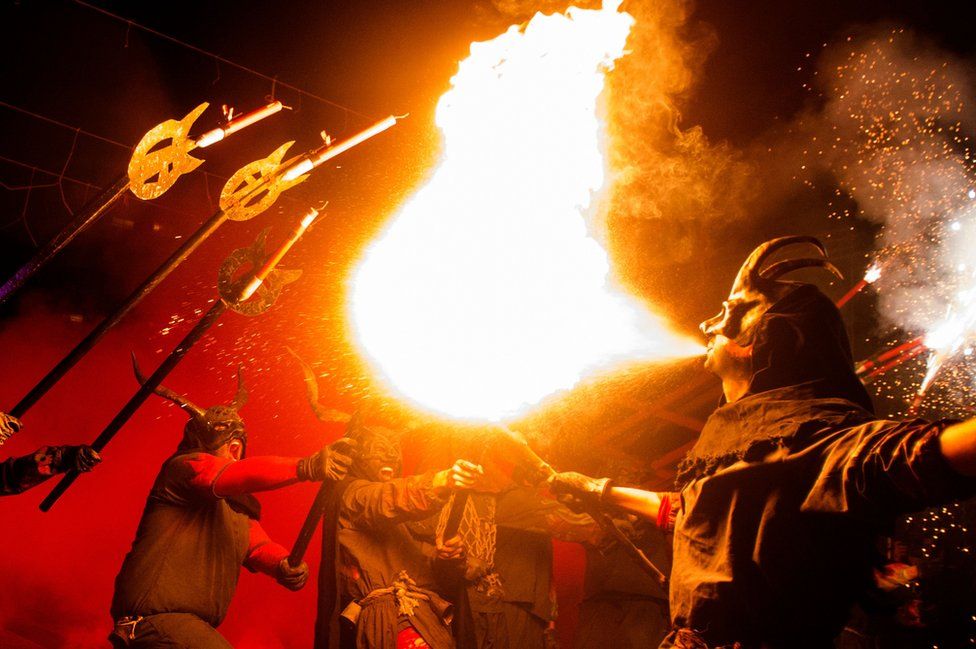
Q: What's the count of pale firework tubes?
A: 3